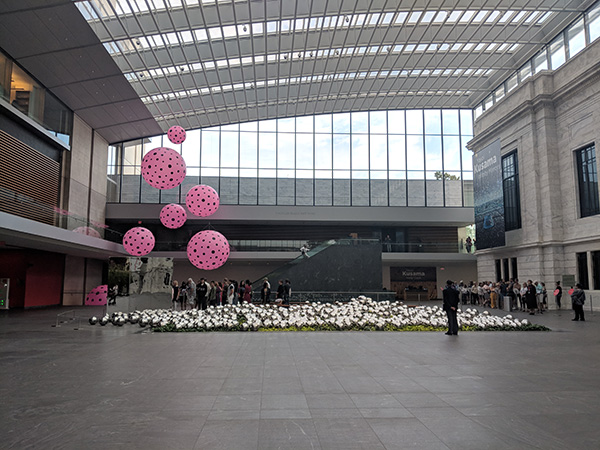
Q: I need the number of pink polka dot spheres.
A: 6